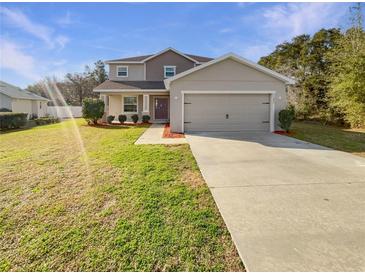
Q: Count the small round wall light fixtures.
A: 2